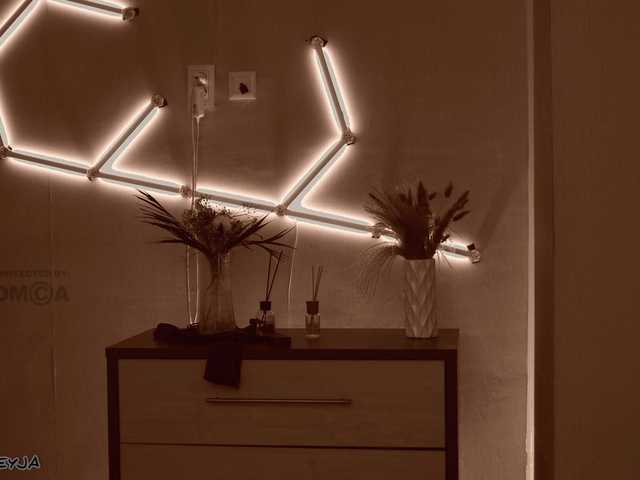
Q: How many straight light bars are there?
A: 11